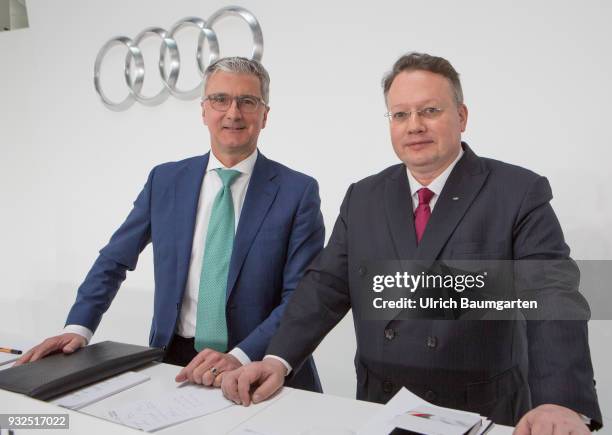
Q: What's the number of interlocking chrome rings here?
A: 4